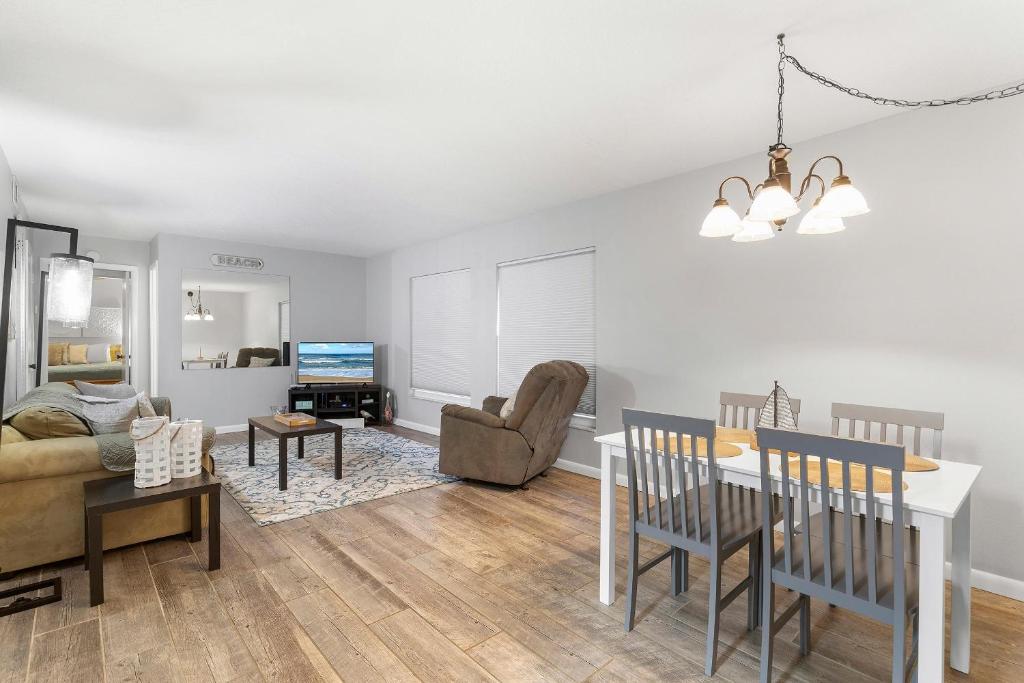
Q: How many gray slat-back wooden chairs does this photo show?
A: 4